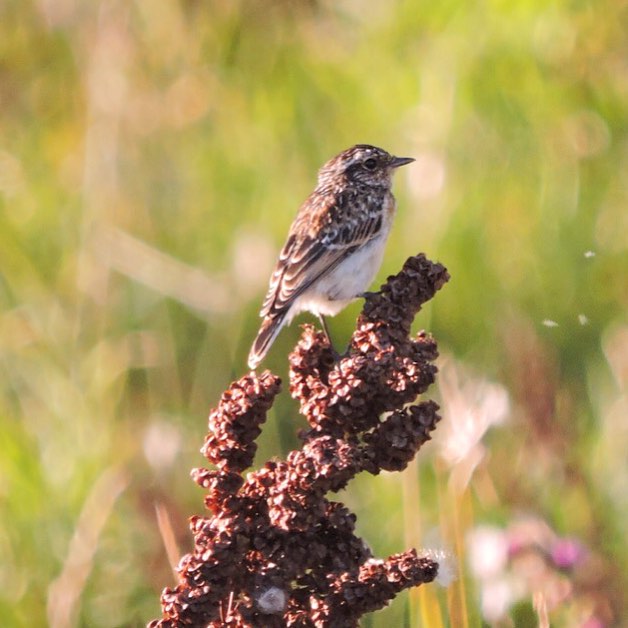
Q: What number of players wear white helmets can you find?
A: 0